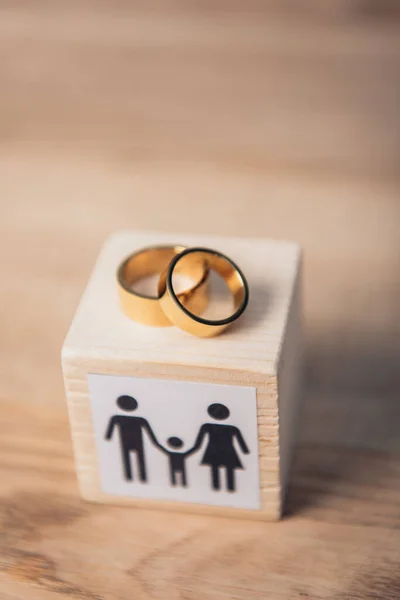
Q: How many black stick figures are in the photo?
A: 3